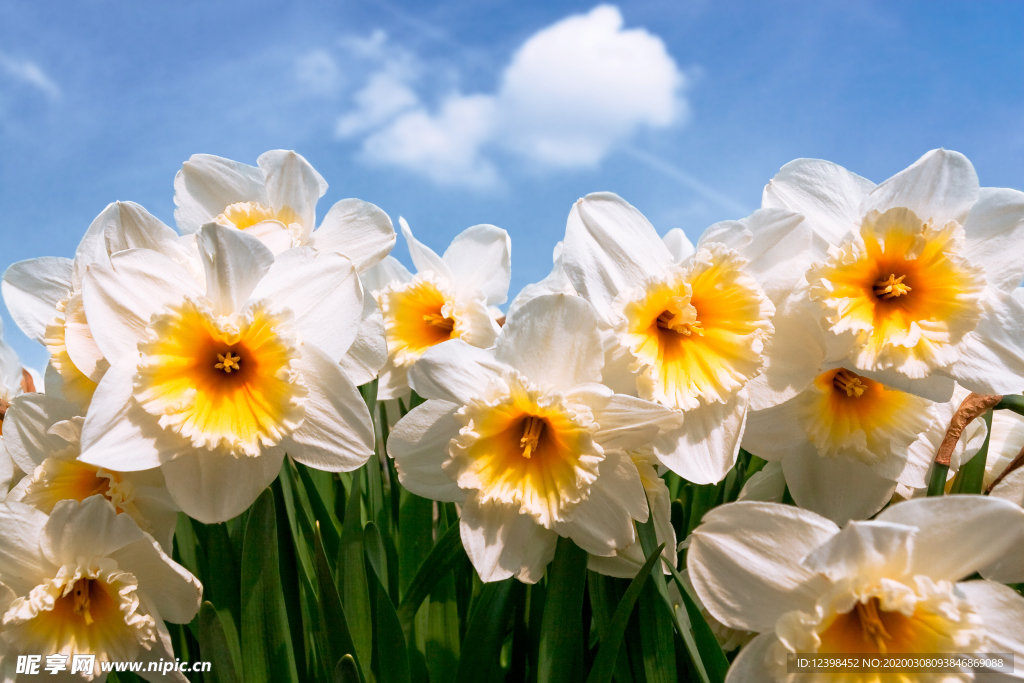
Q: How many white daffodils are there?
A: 11